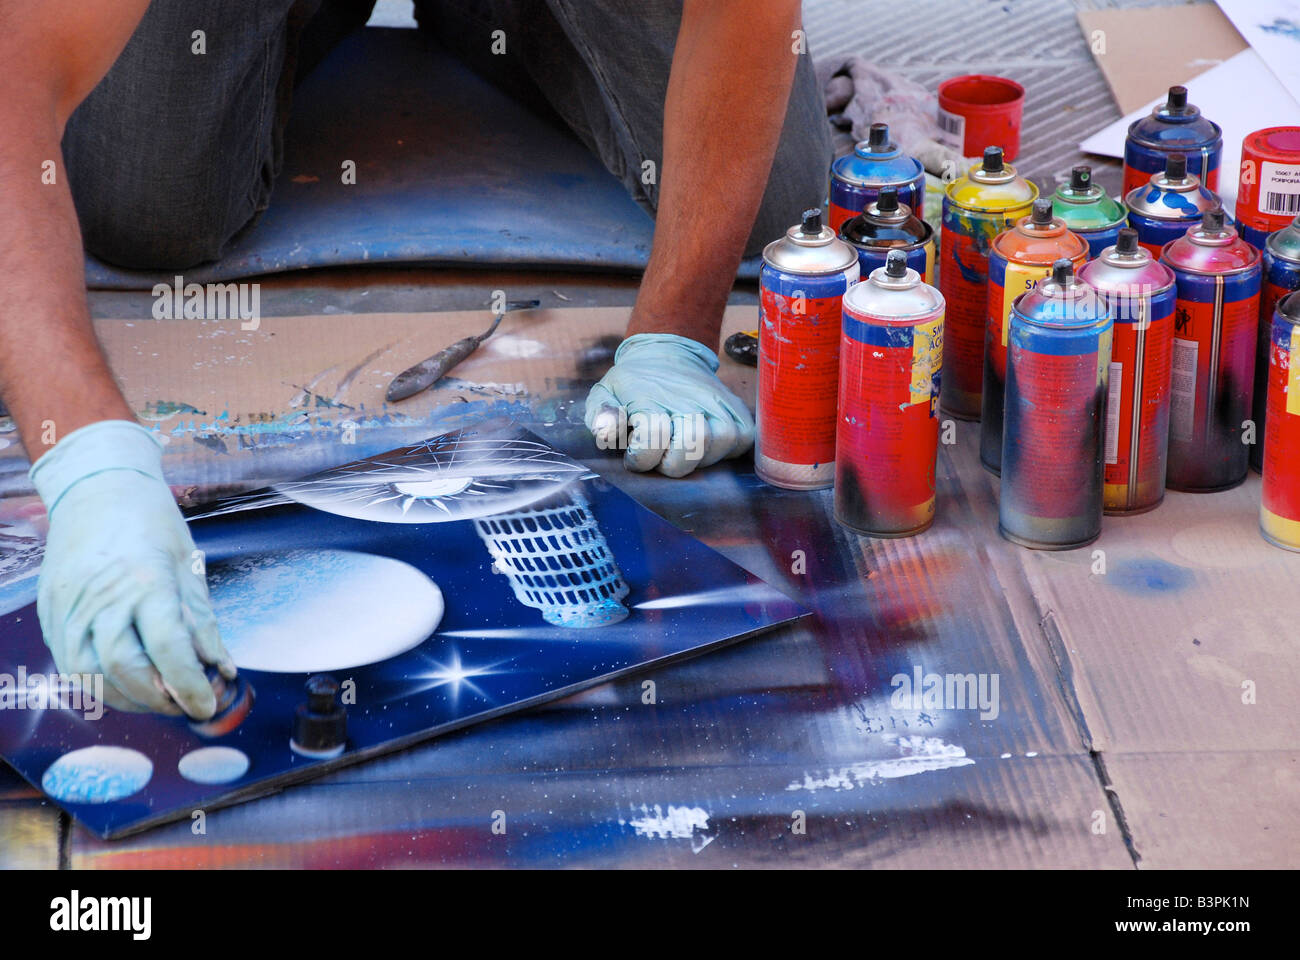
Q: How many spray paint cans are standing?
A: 15